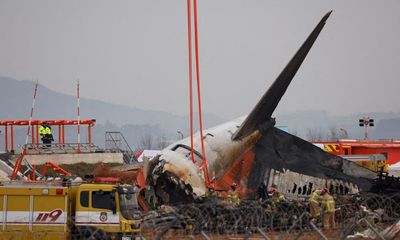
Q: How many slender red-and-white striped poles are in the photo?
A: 2